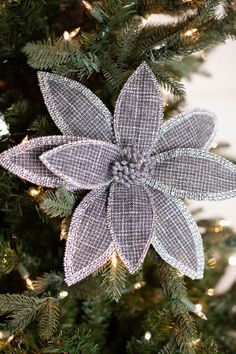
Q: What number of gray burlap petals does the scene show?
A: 9